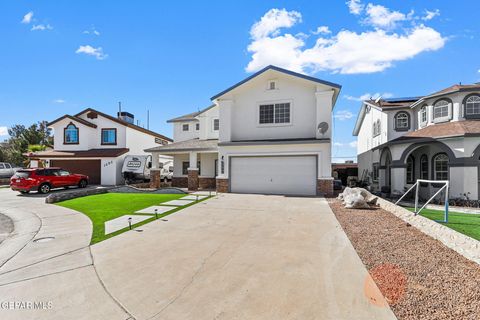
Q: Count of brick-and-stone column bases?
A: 4